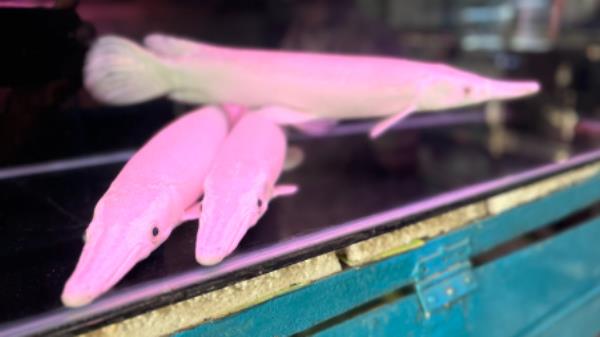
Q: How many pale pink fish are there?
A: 3